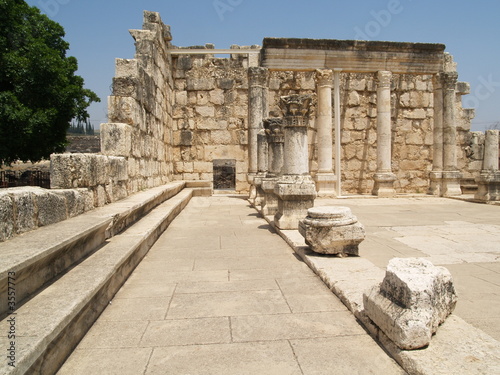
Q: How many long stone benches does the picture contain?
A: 2